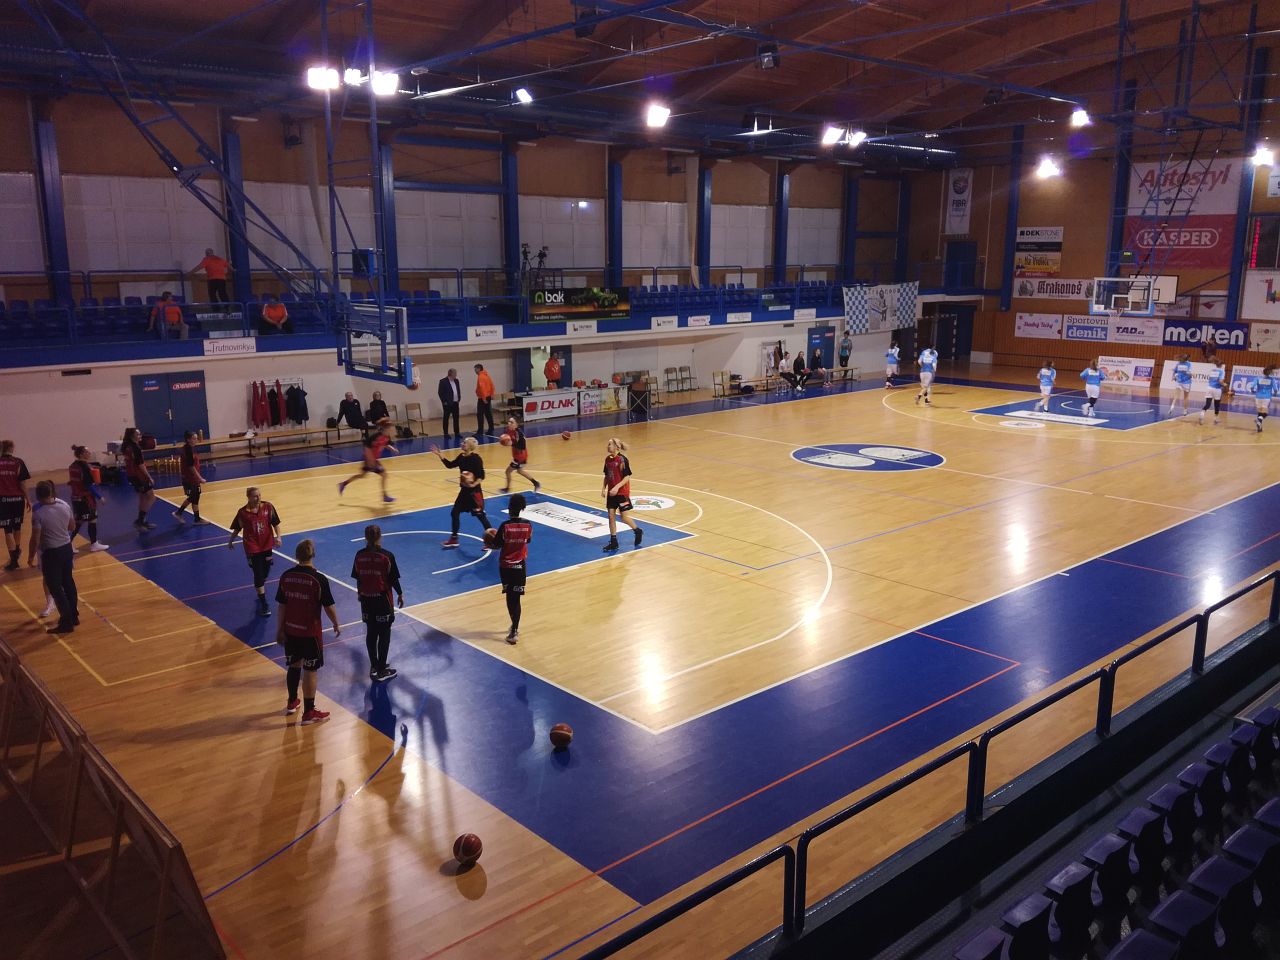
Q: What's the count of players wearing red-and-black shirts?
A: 11